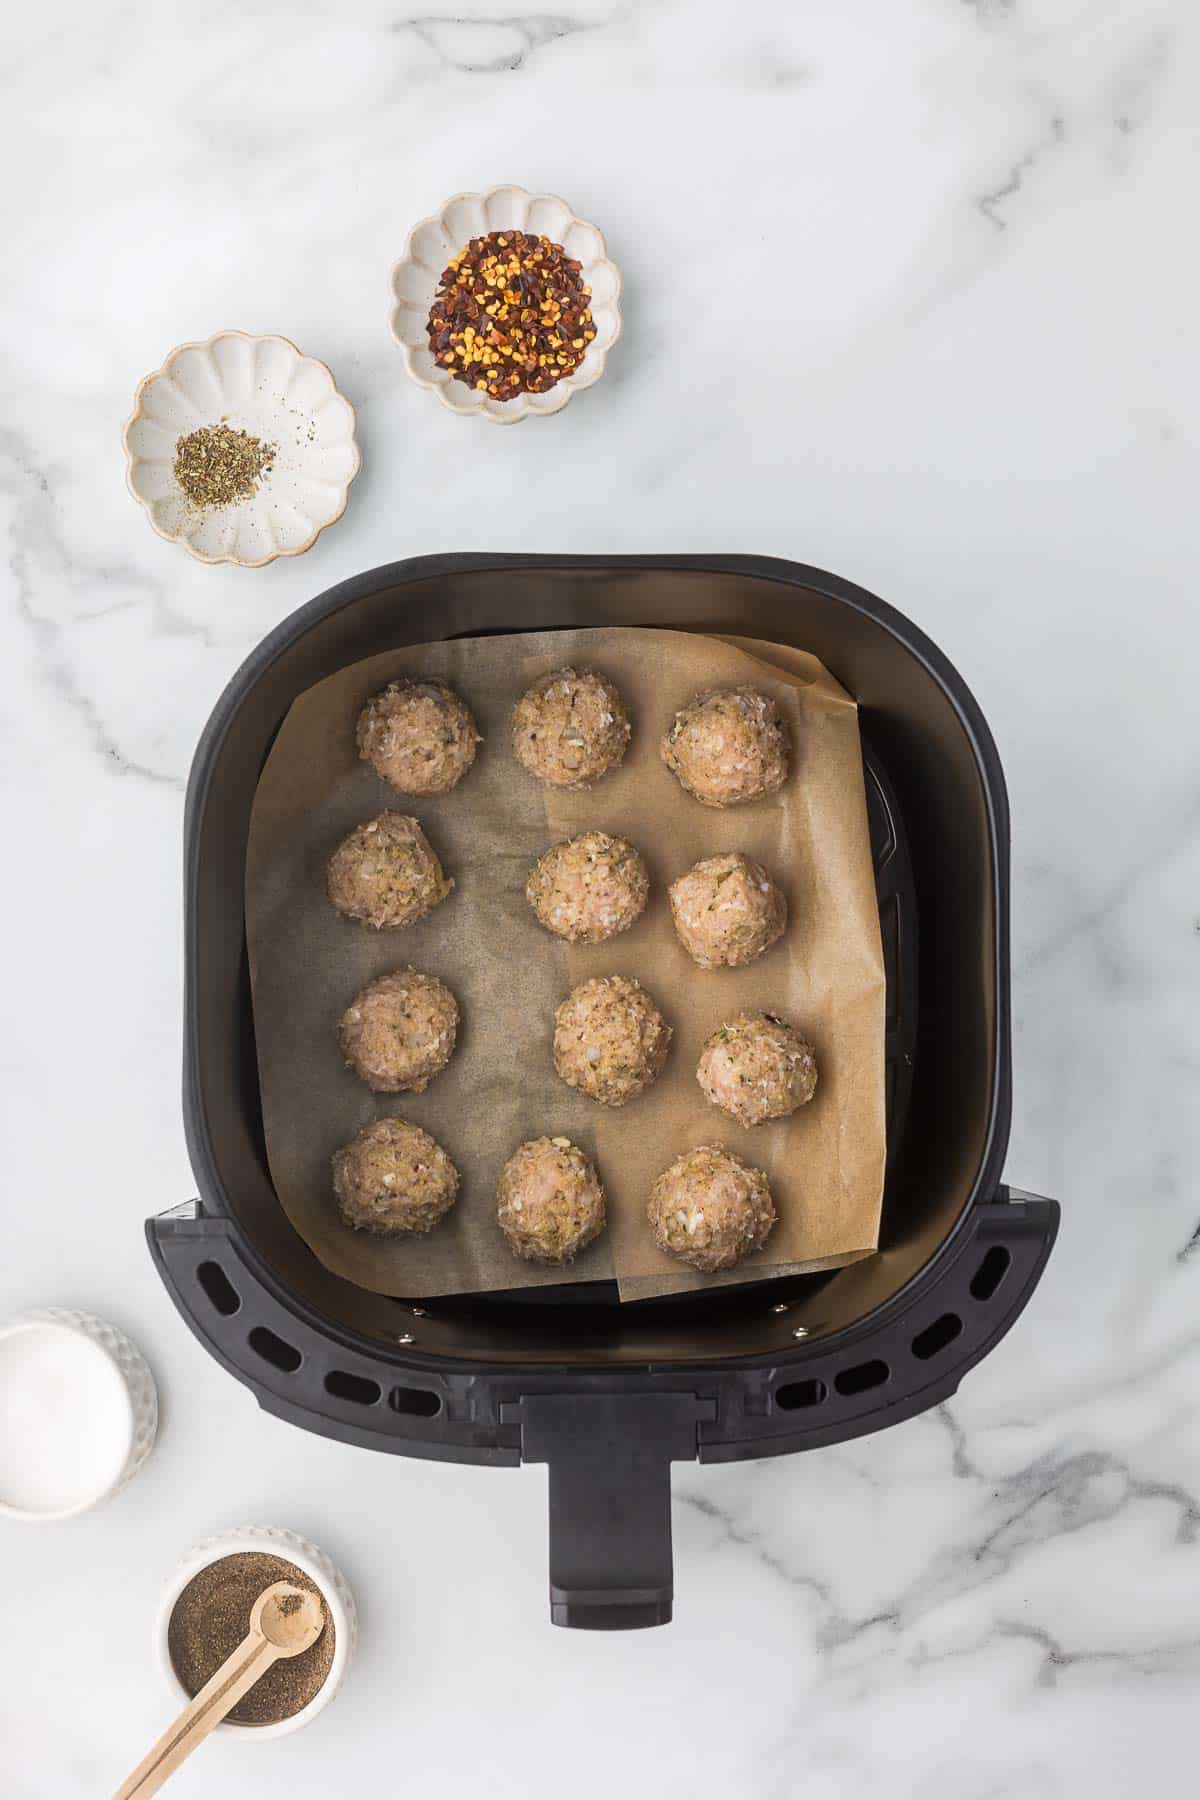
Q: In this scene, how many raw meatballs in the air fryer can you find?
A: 12